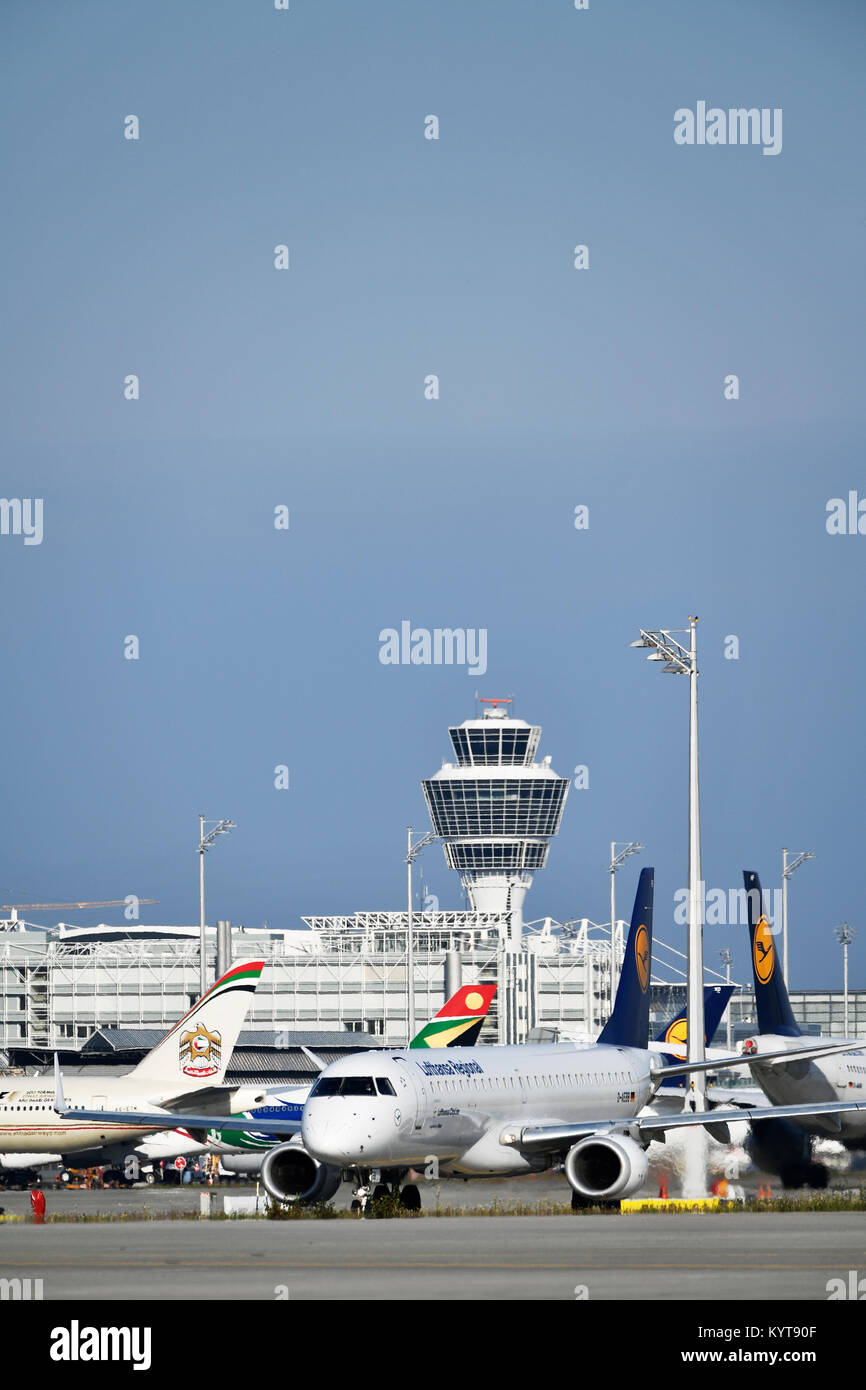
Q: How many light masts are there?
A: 7